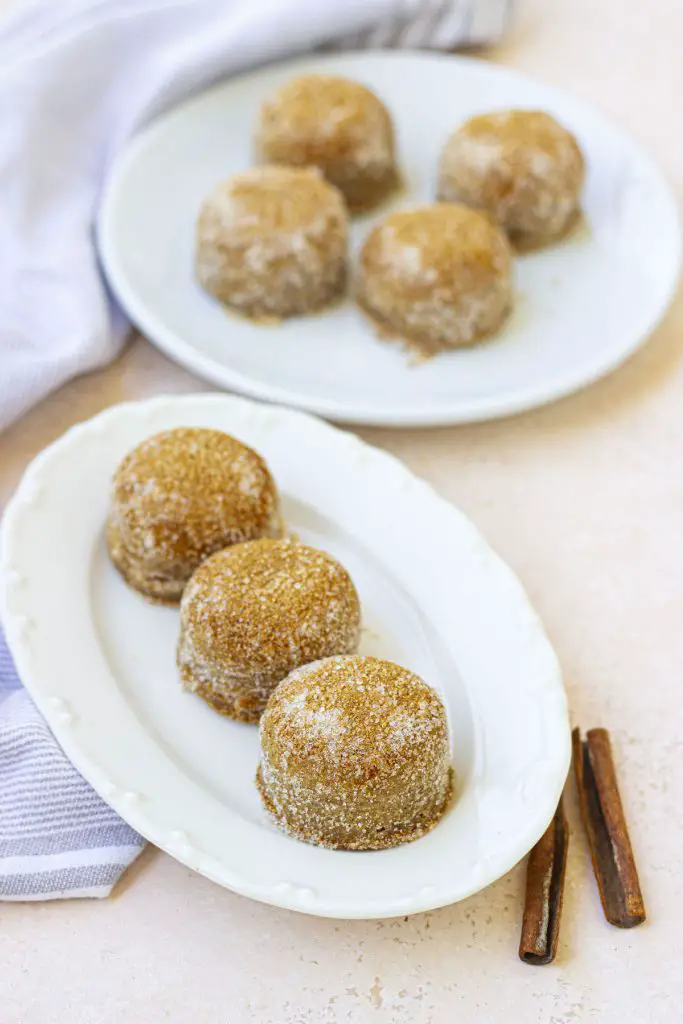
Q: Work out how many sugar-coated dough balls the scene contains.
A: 7